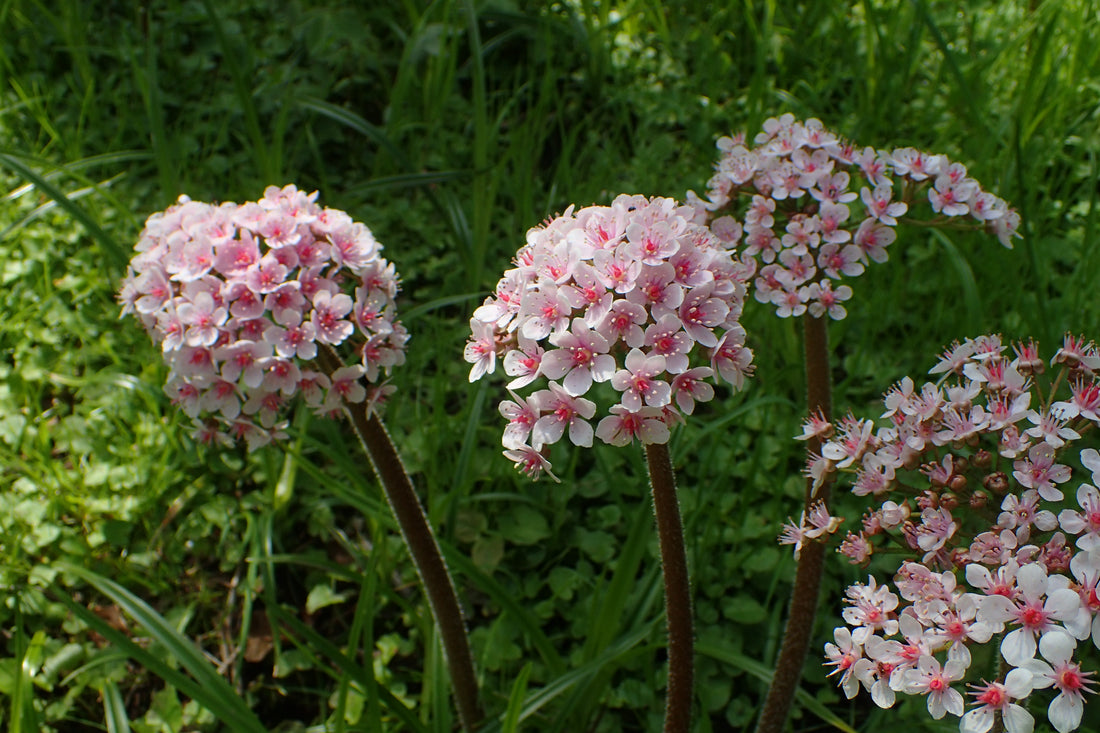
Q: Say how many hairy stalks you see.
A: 3